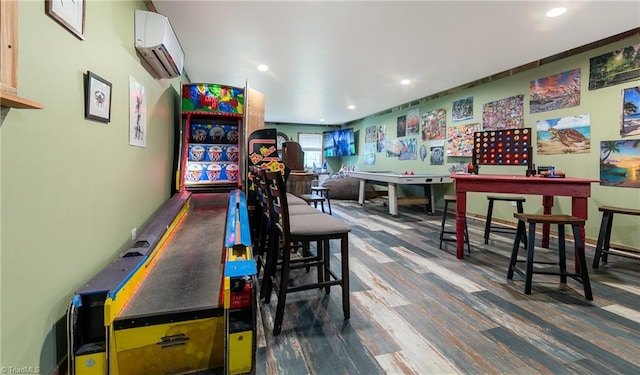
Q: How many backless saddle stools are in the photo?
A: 6